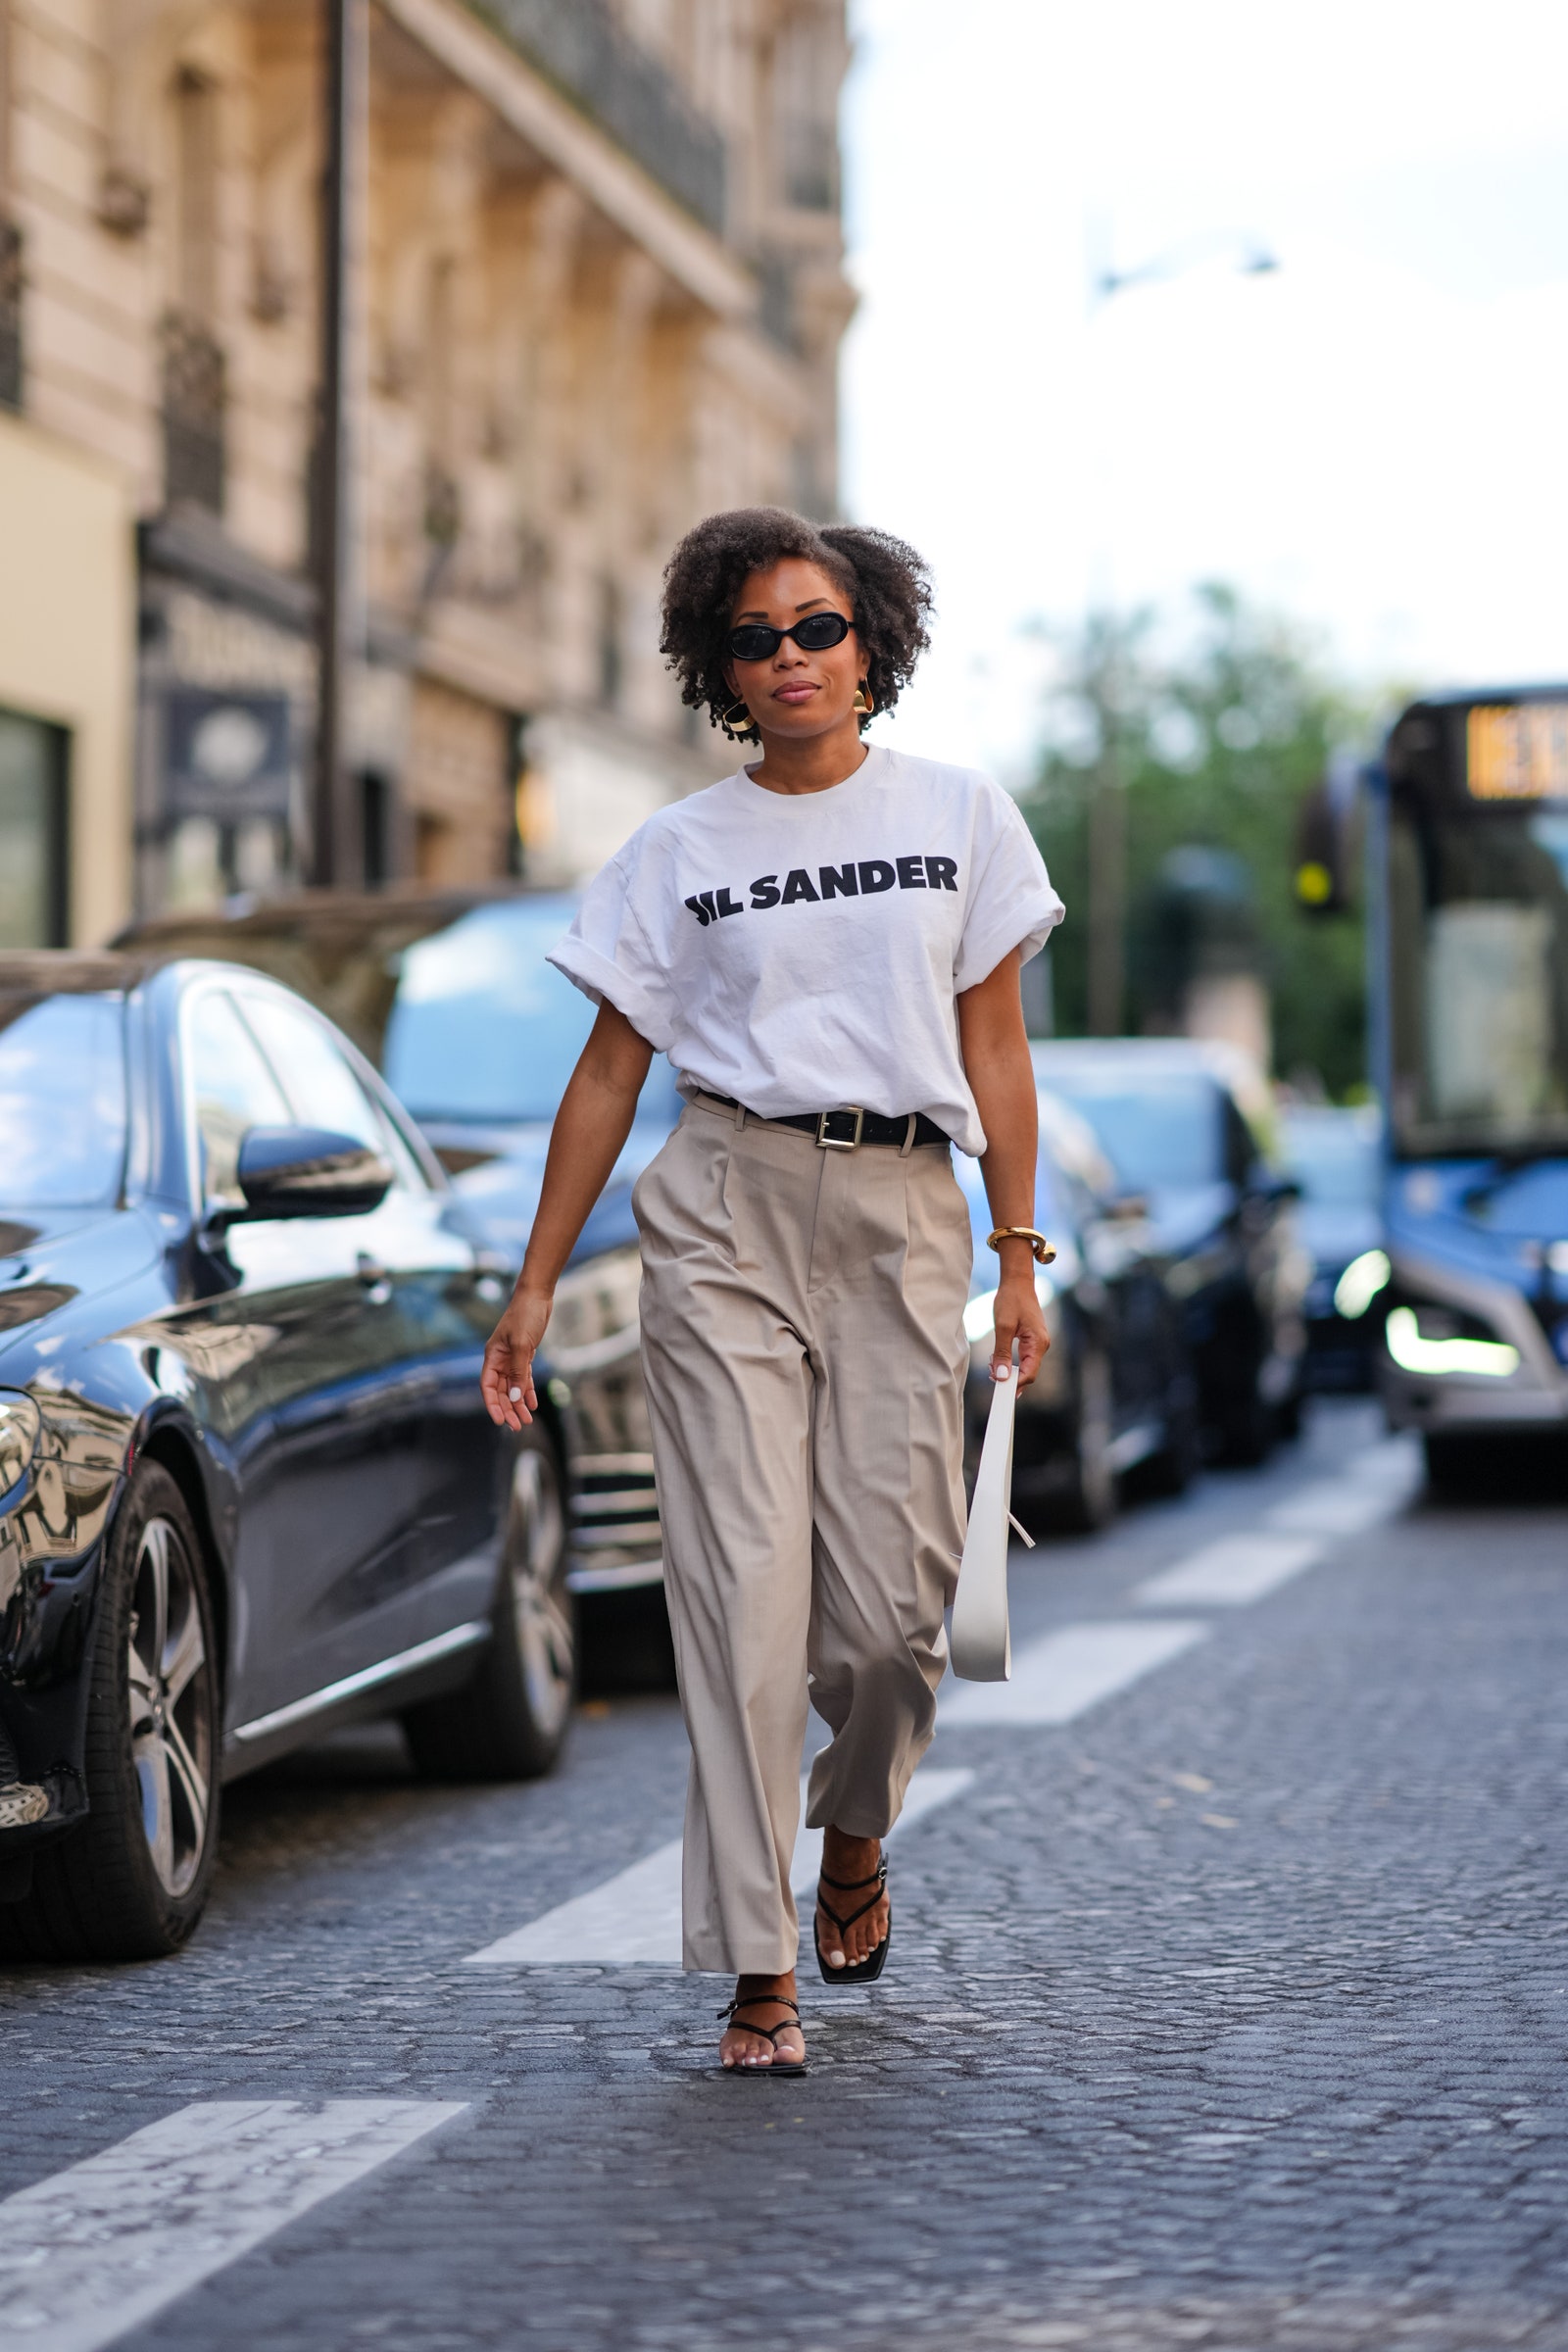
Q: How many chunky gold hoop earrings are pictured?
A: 2